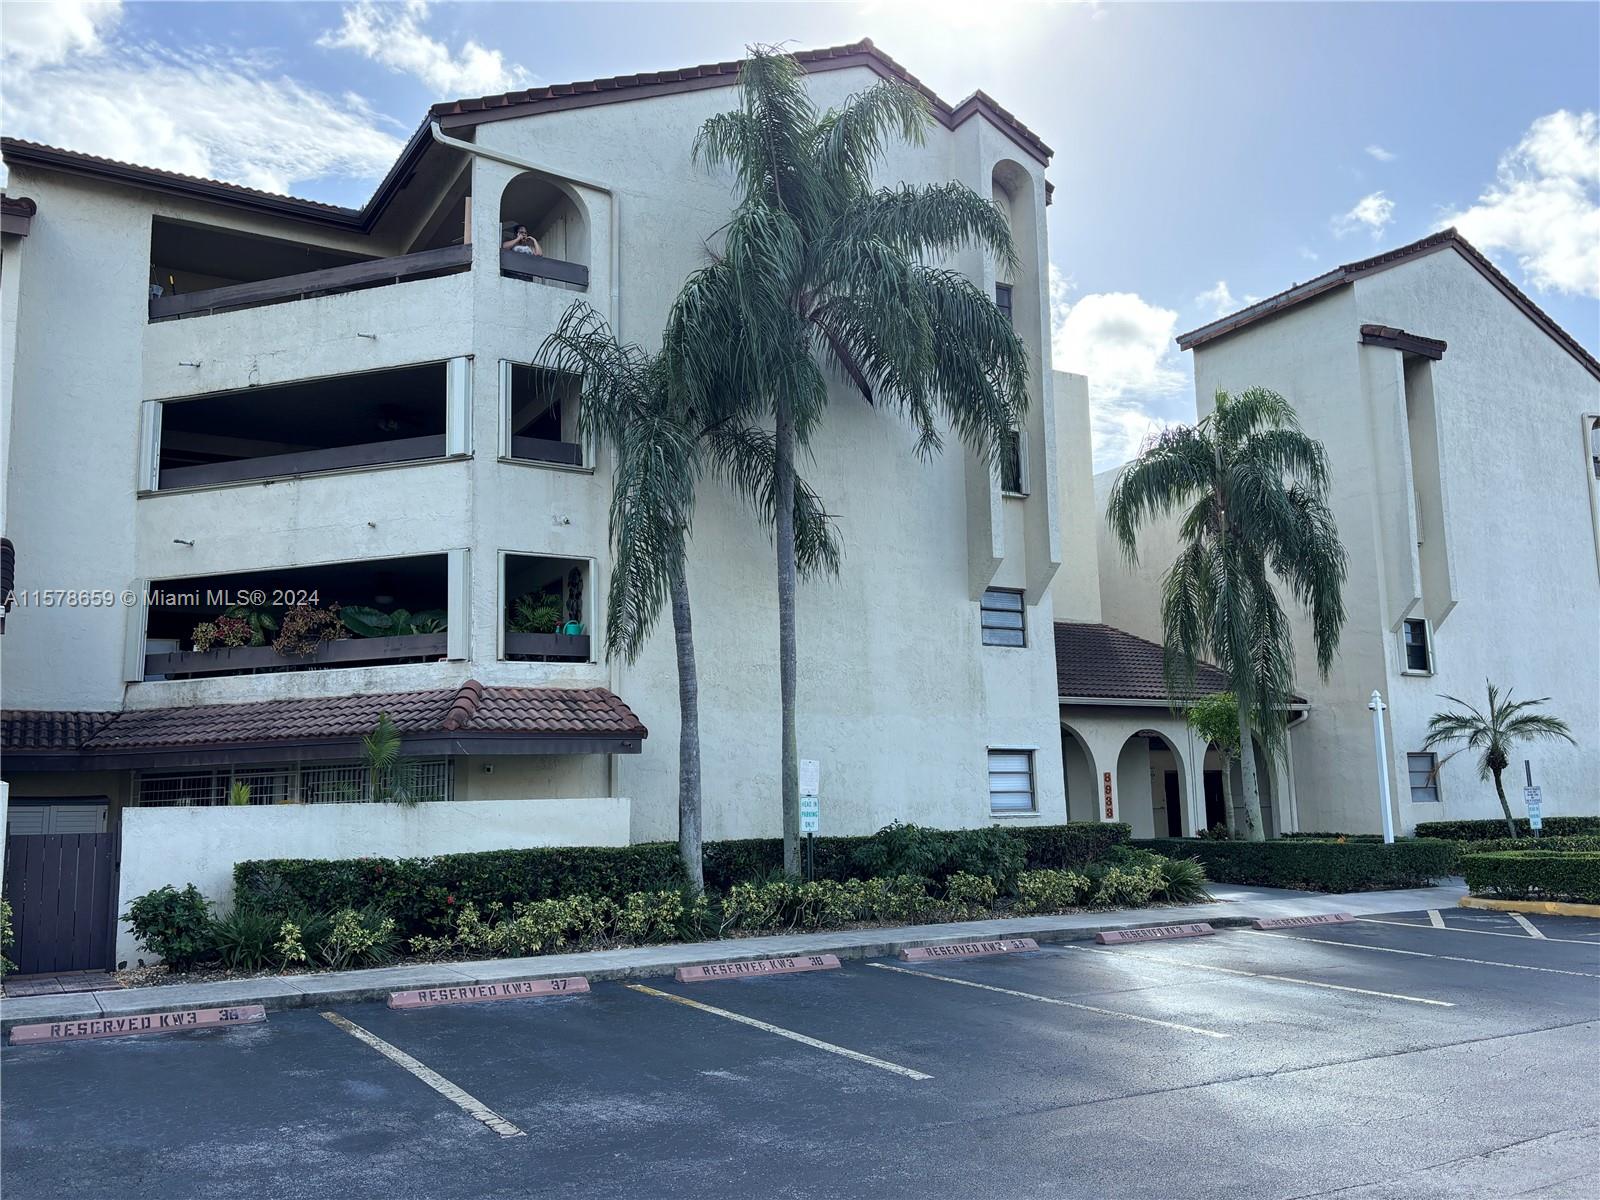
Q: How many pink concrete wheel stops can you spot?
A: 6